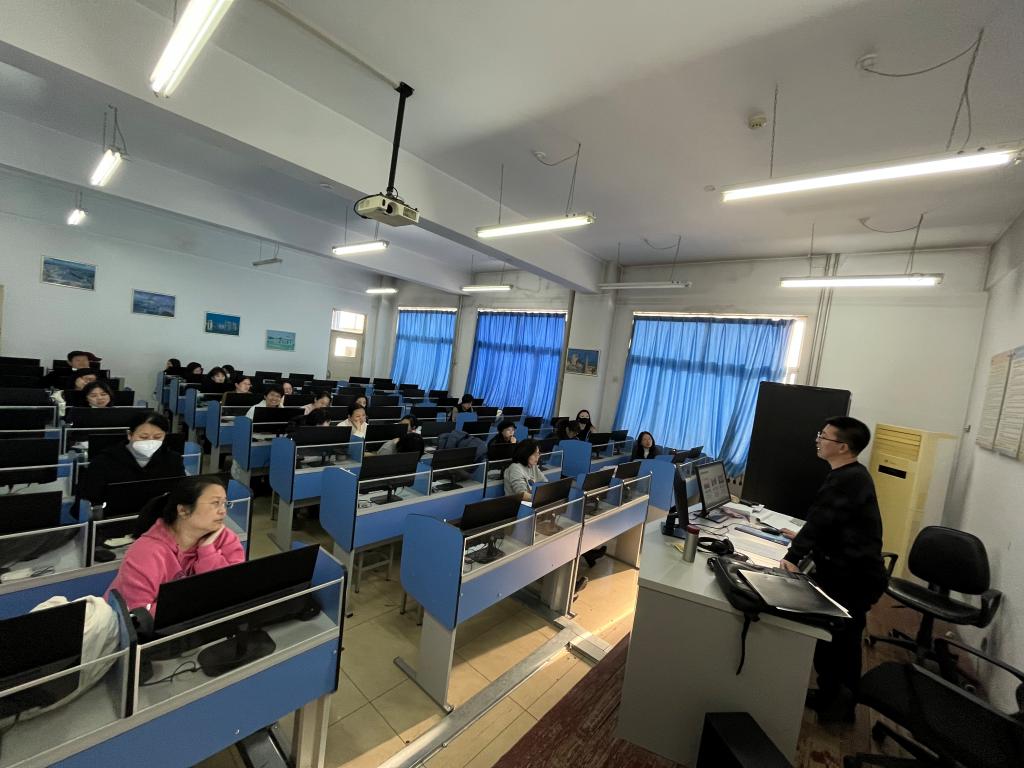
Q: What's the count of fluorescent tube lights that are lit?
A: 9